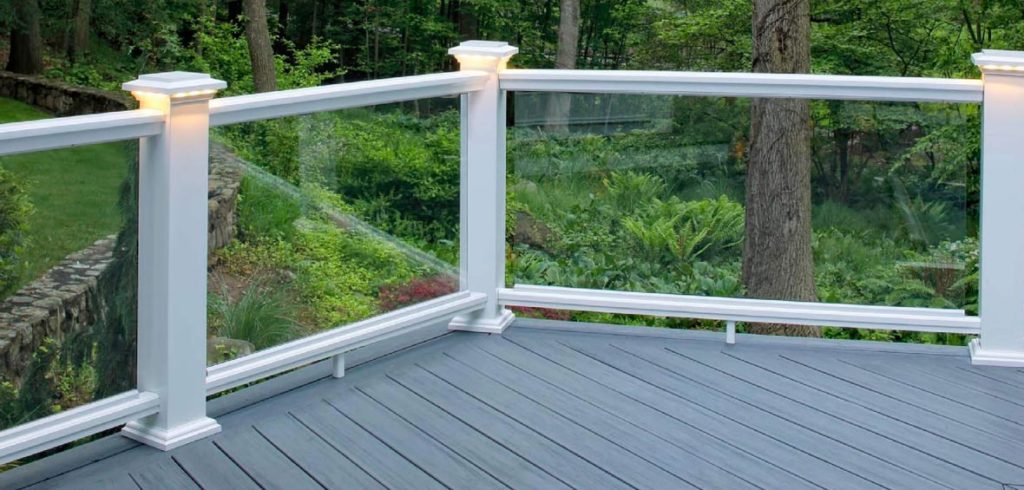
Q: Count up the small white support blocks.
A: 2